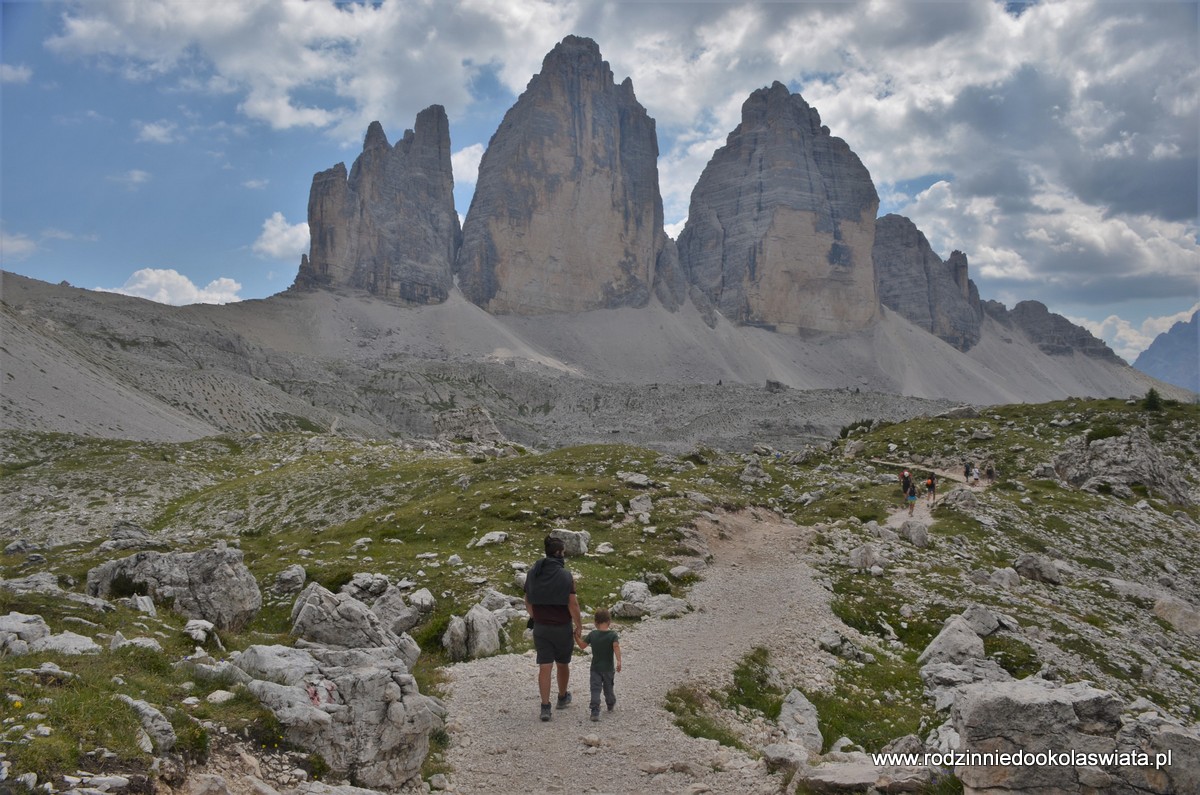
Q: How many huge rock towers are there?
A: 3